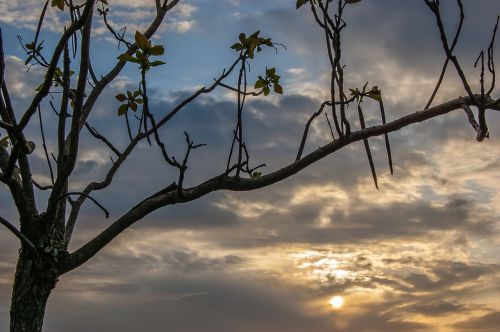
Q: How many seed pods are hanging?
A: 2